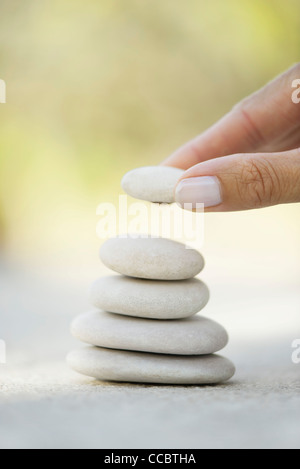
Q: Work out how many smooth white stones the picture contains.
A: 5